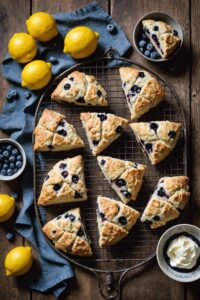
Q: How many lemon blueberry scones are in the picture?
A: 11